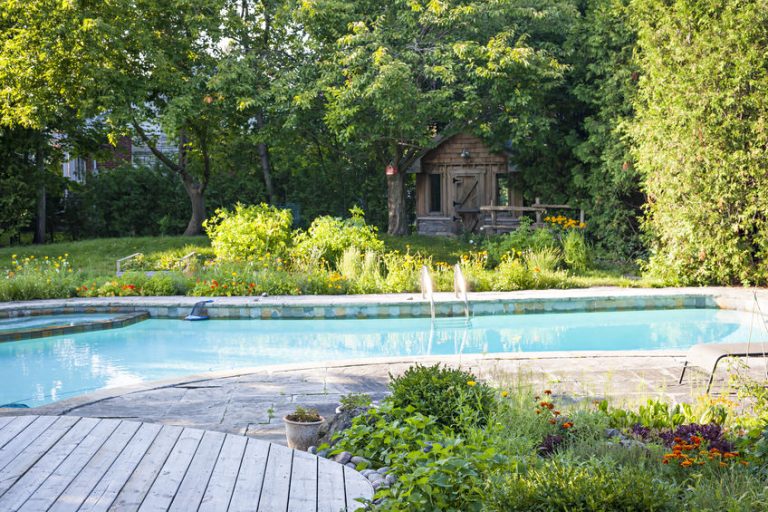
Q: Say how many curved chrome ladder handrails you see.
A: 2